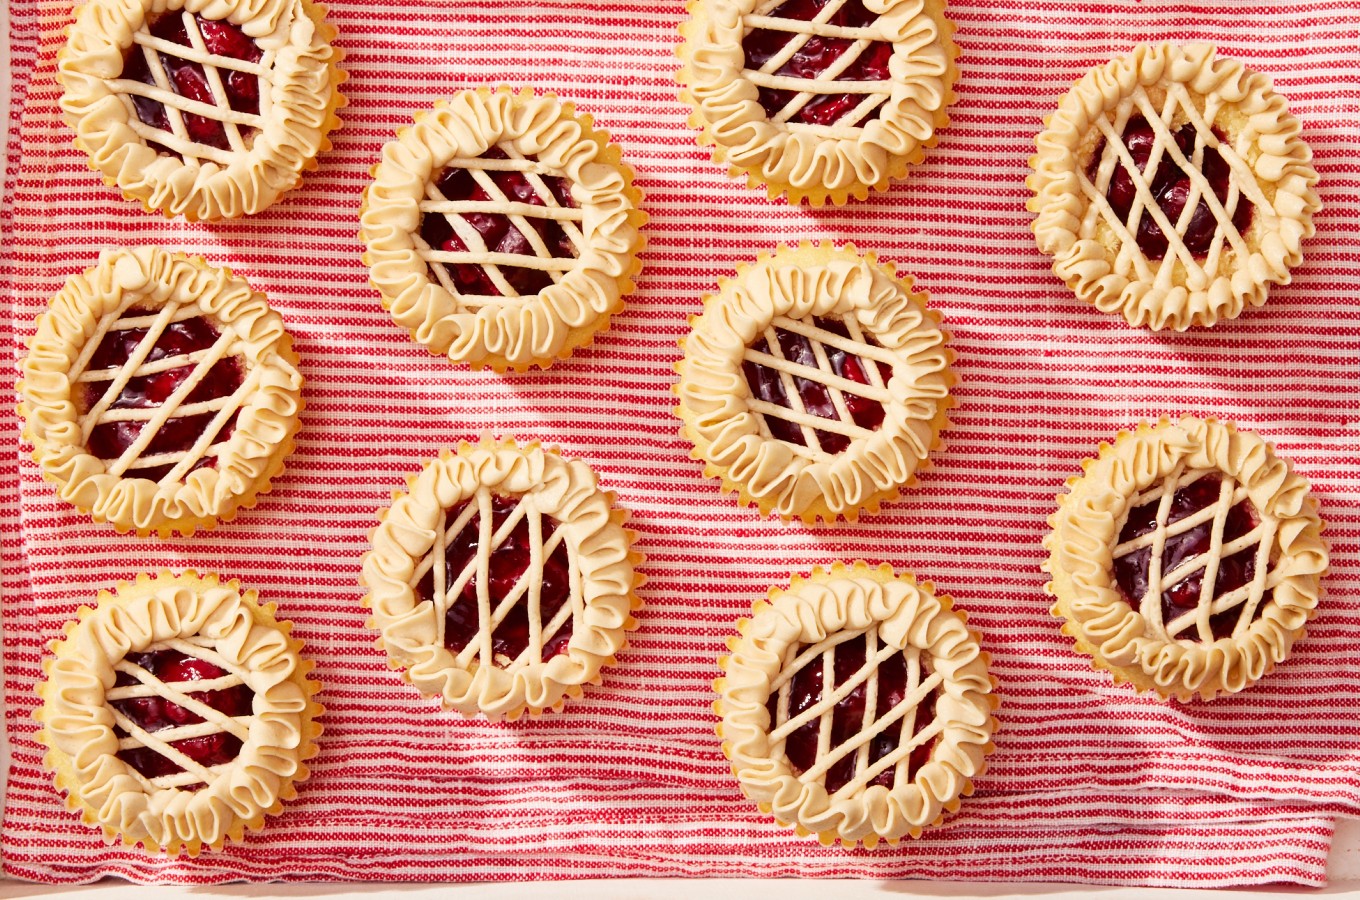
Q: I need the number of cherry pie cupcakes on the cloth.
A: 10